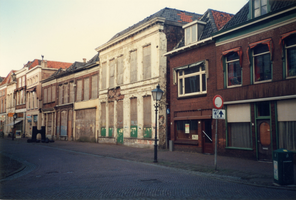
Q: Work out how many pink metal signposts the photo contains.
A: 0